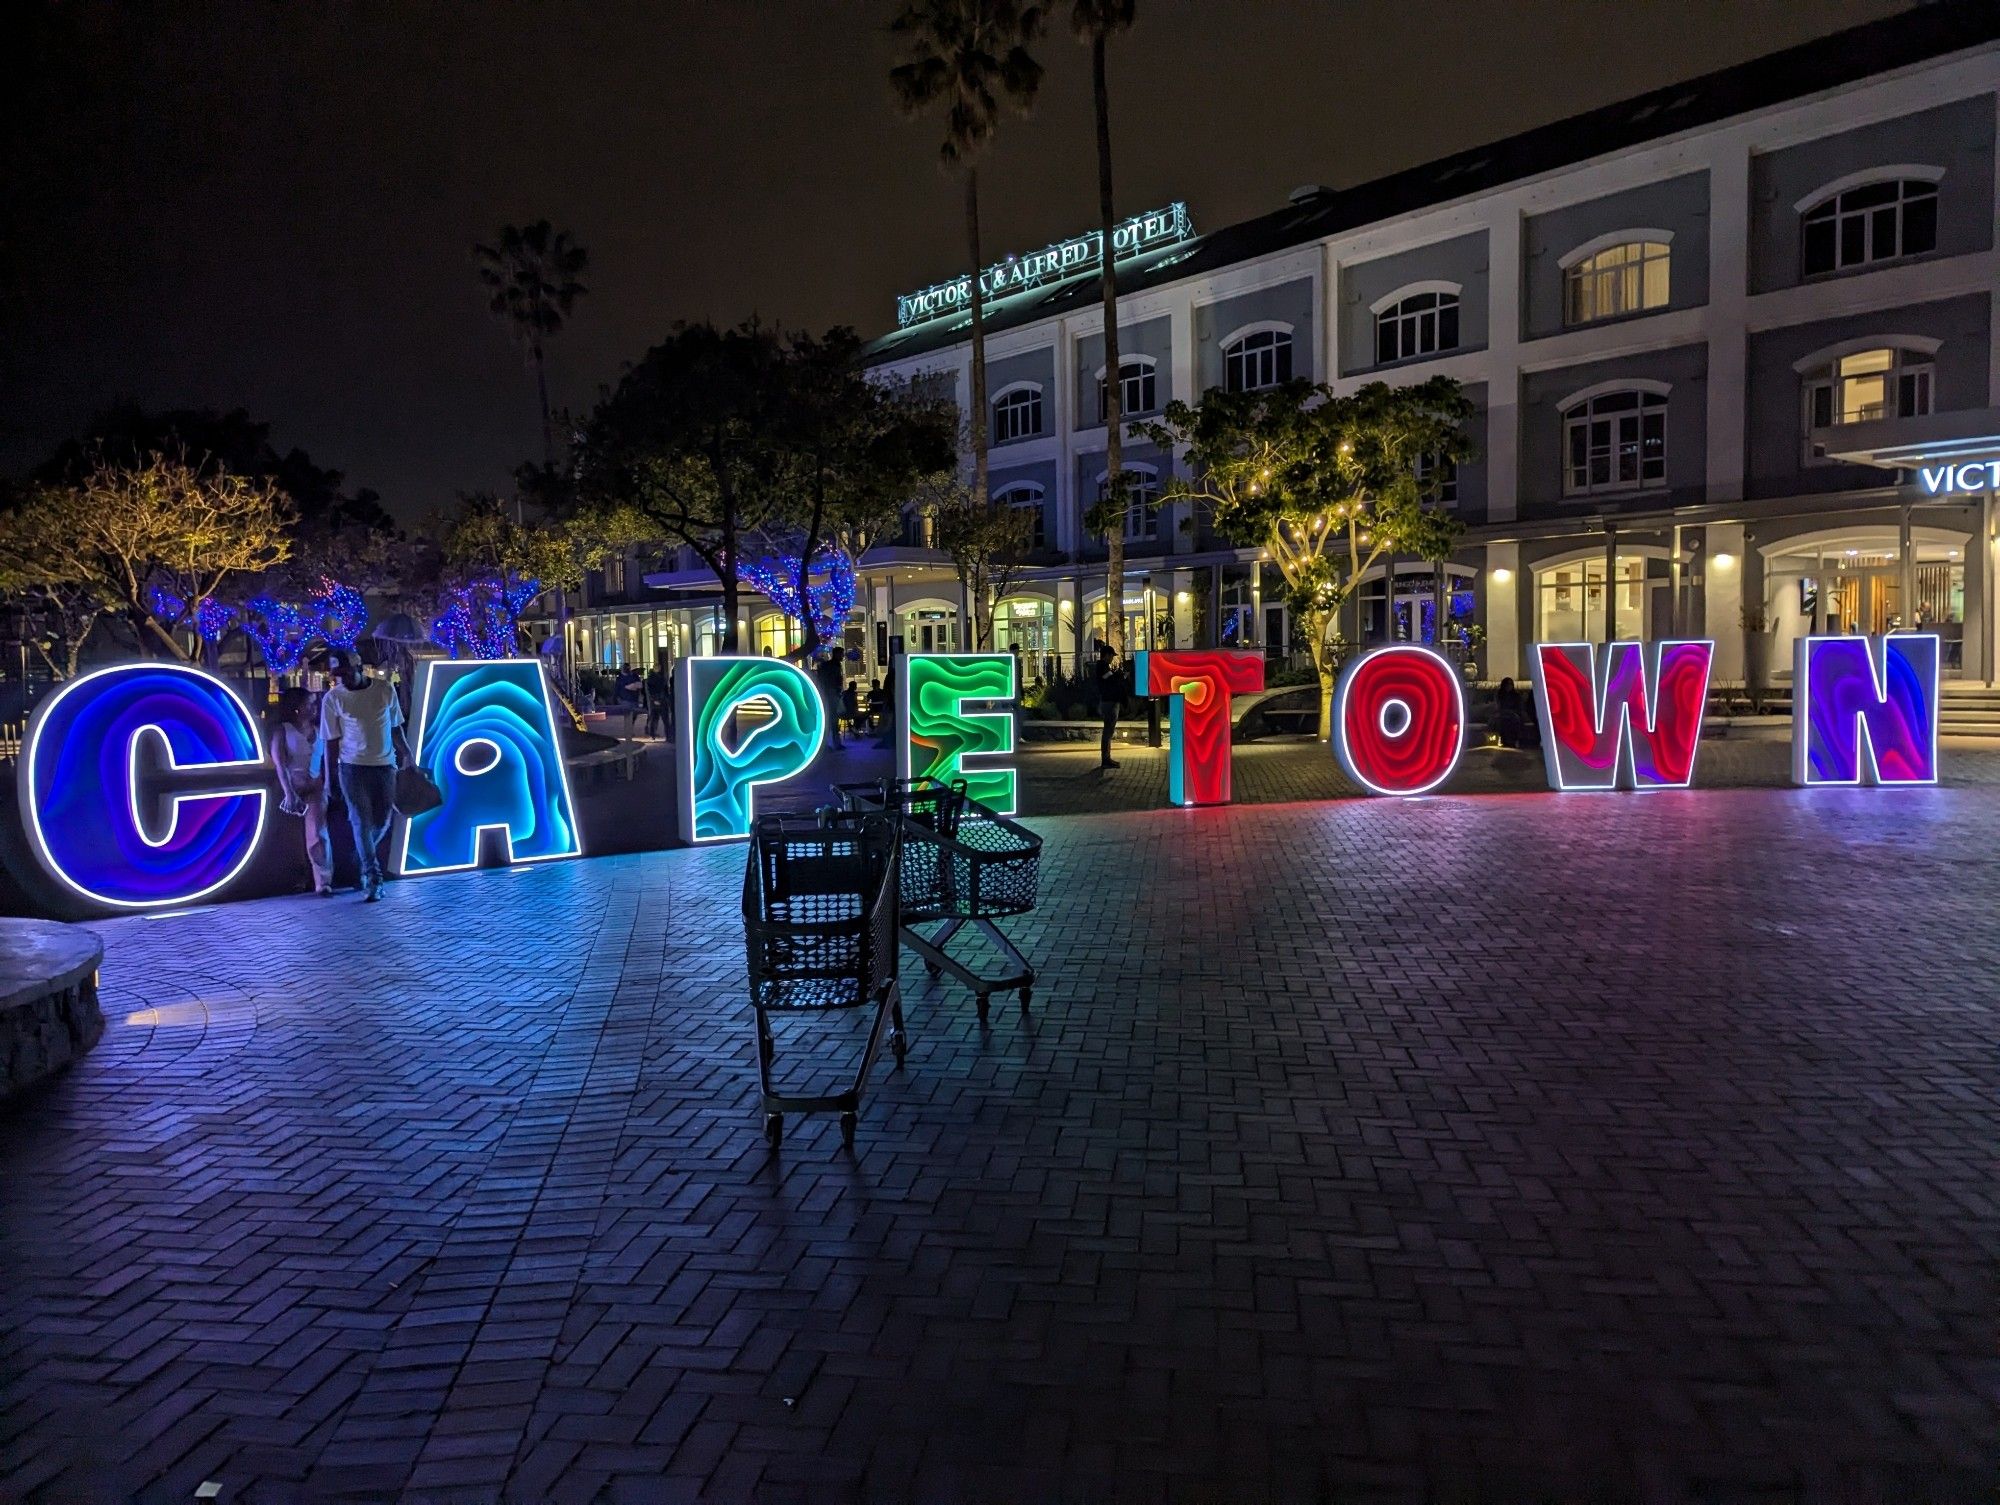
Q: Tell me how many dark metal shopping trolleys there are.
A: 2